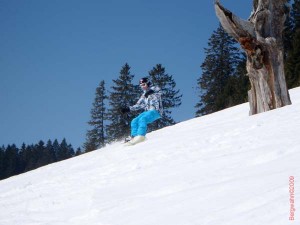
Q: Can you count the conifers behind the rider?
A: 3